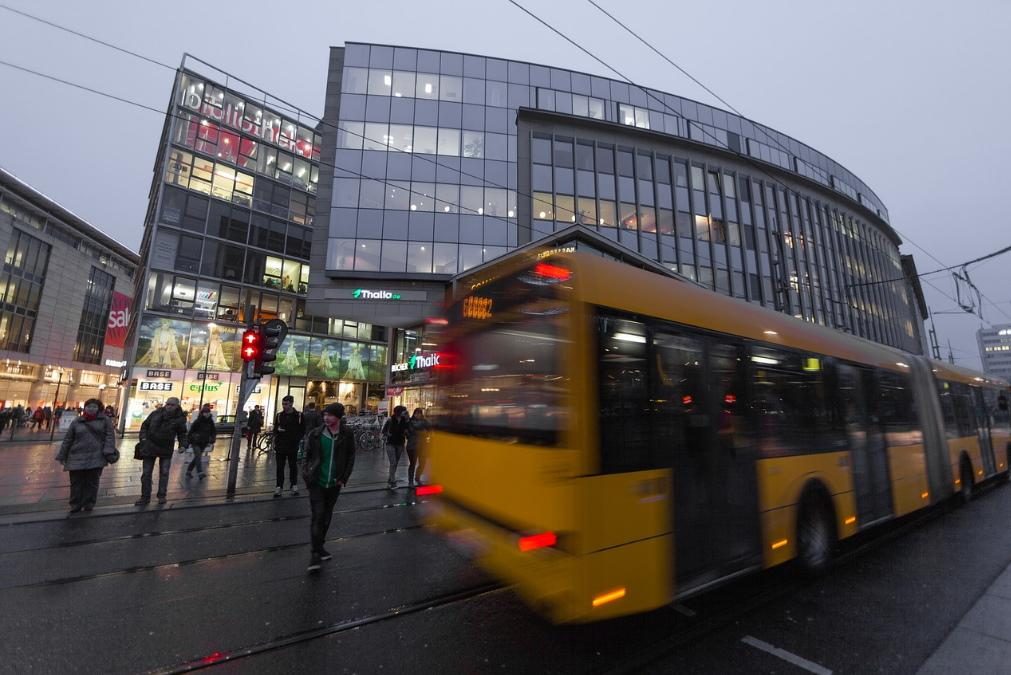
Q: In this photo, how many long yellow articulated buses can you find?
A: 1